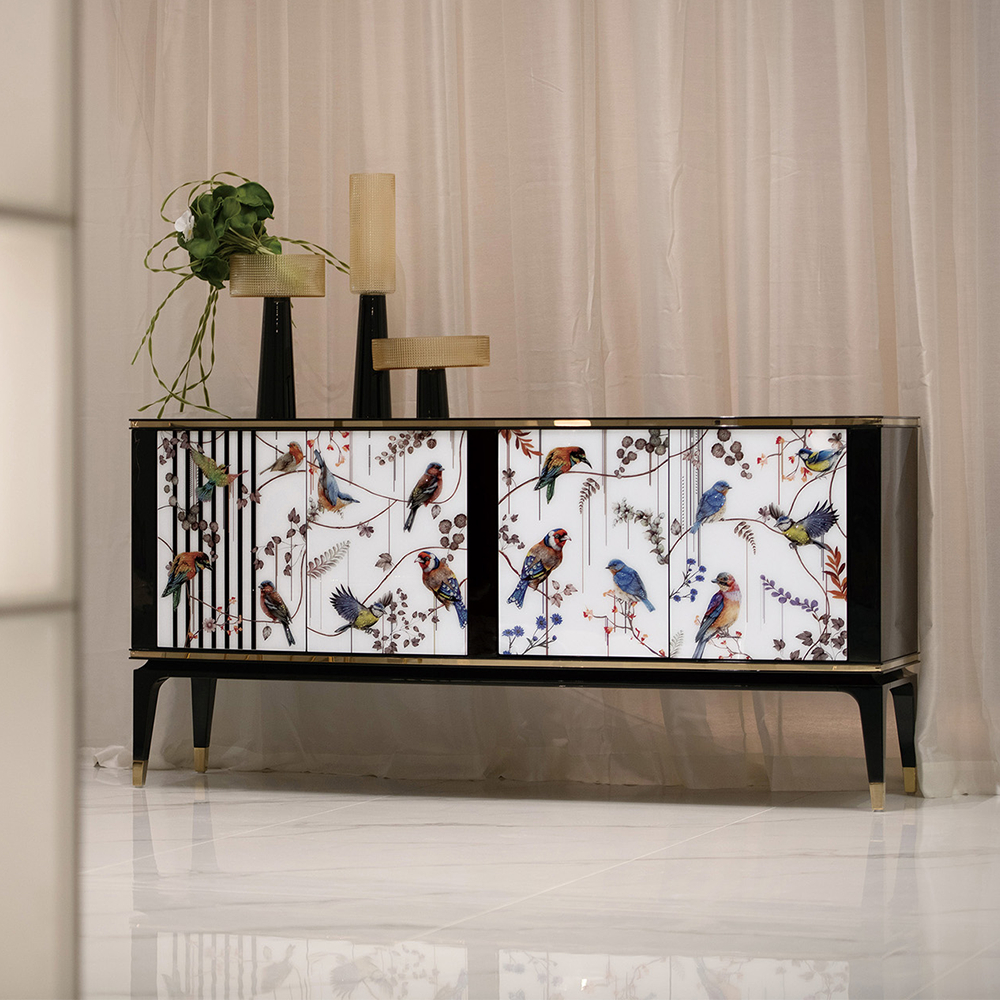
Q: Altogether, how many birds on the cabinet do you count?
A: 15